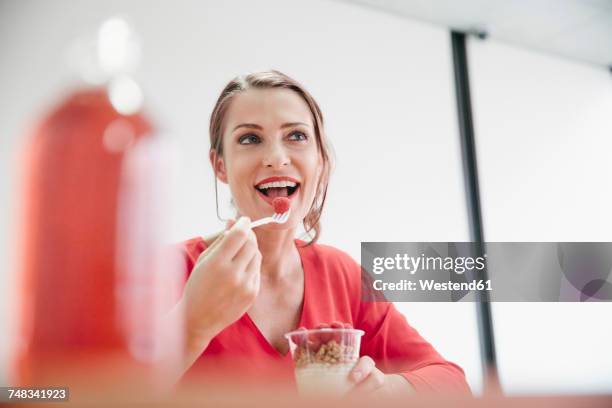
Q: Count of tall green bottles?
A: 0